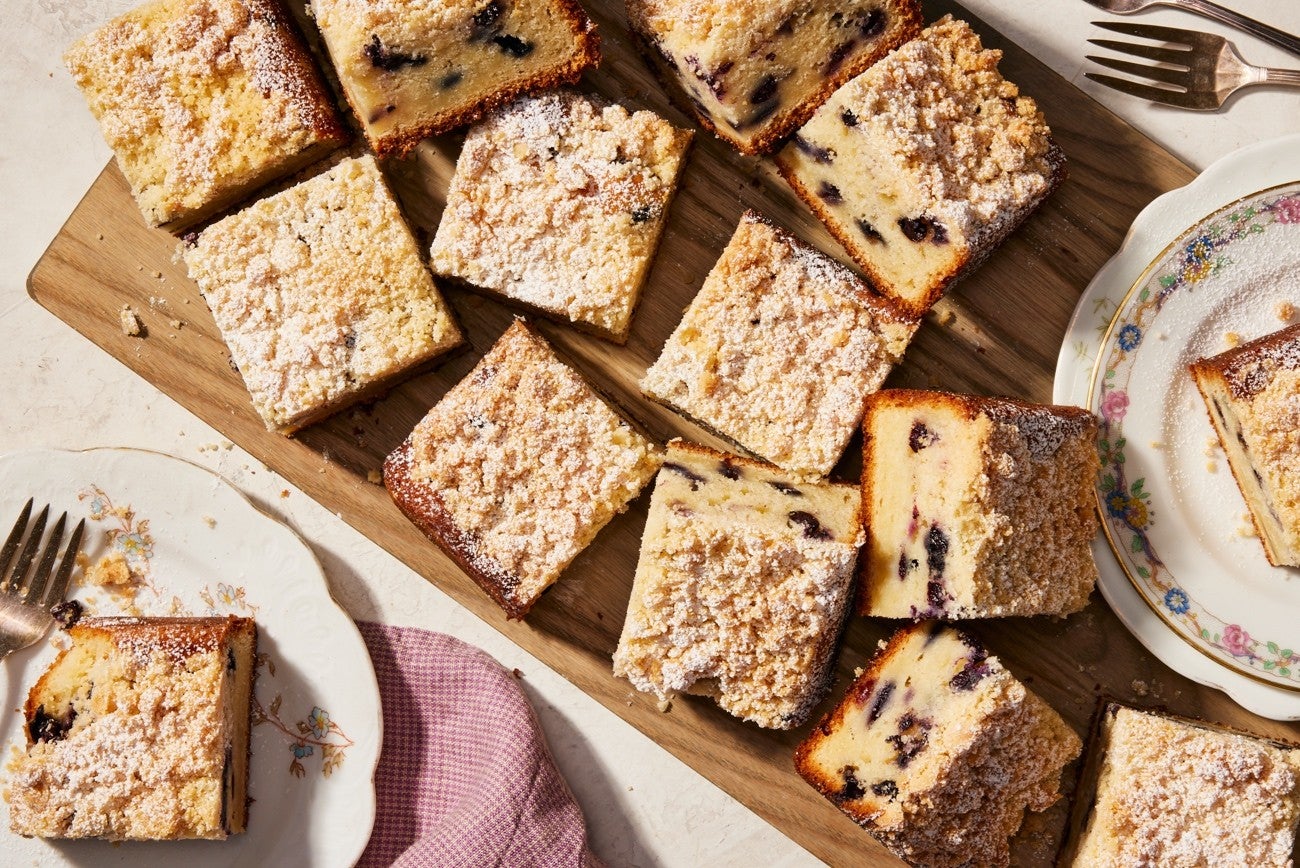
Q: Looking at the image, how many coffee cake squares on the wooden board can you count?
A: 12